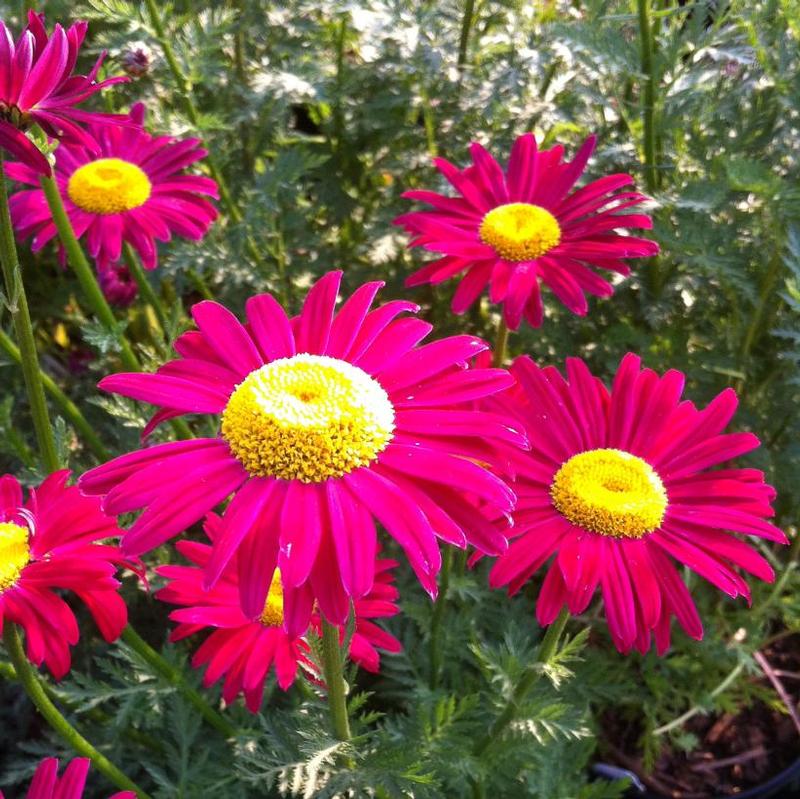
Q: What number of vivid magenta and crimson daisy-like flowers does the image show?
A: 8